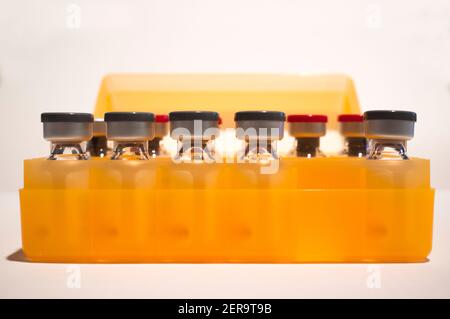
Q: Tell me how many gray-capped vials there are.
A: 5